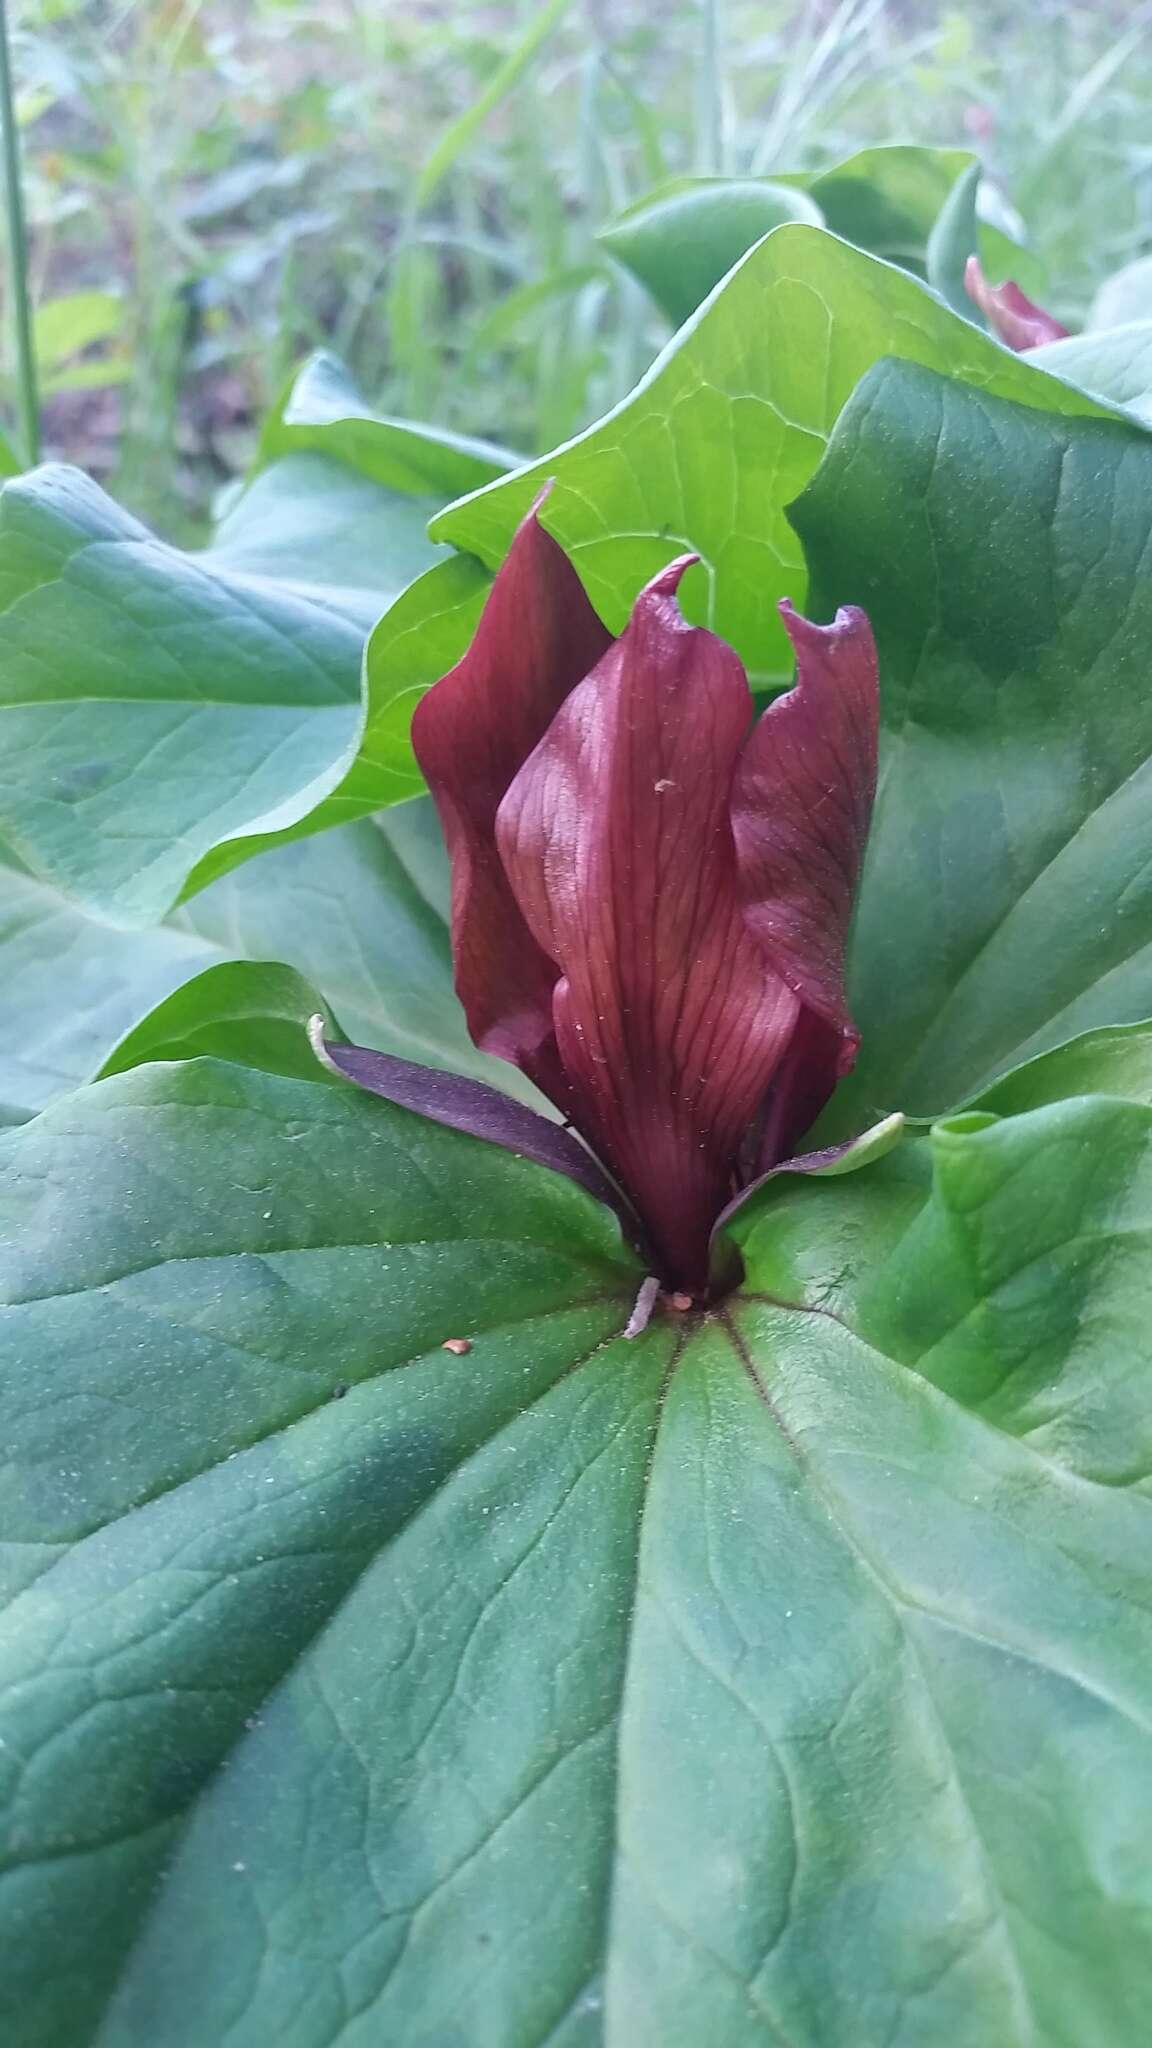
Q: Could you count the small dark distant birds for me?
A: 0